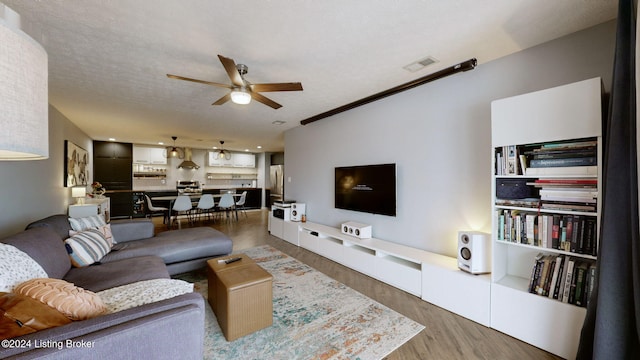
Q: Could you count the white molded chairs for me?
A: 5